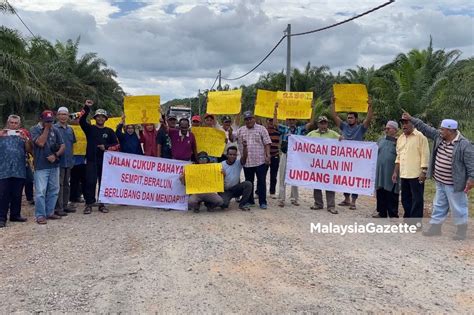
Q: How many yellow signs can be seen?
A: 9